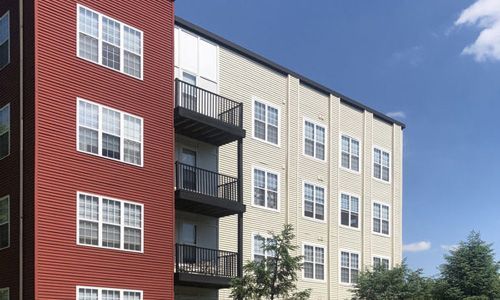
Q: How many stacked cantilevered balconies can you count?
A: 3